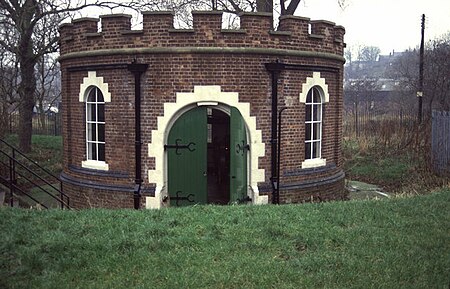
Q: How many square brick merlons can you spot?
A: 9